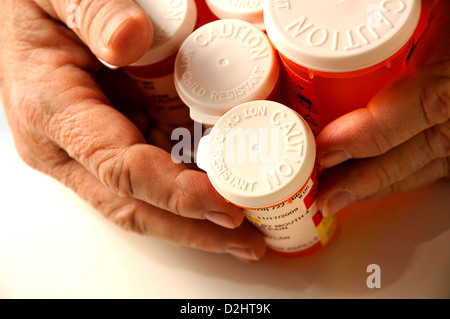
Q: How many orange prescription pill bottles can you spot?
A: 5